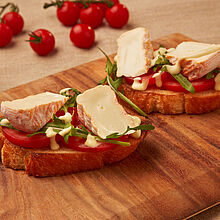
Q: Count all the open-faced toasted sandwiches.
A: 2